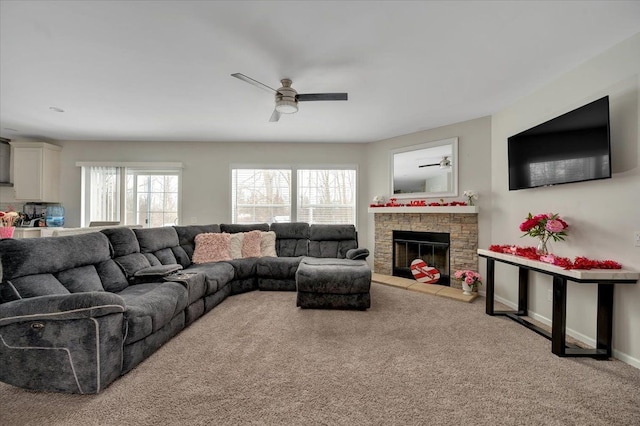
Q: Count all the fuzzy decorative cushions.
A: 4